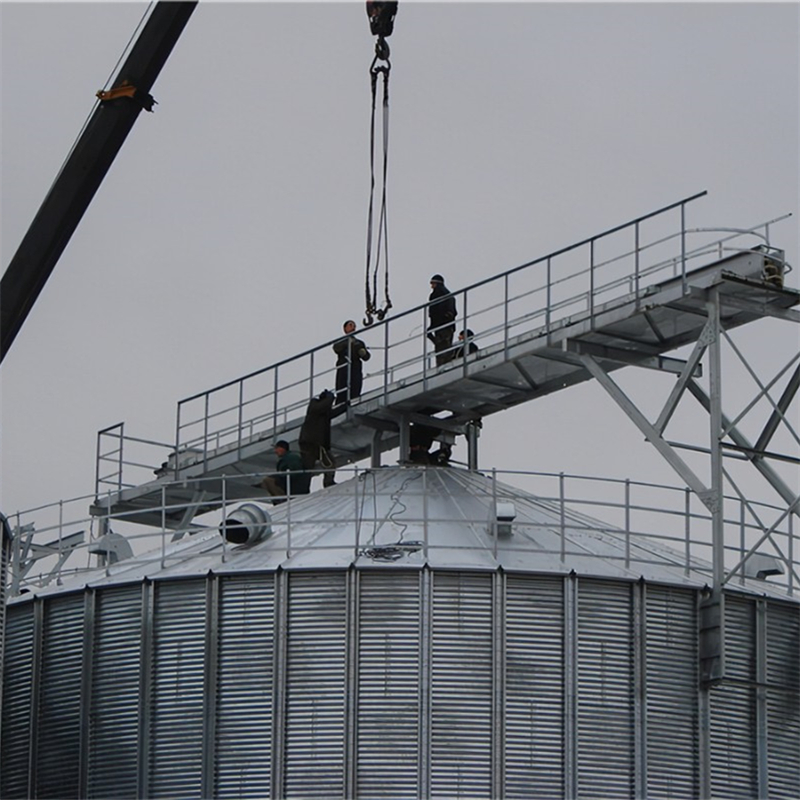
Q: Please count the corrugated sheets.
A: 13